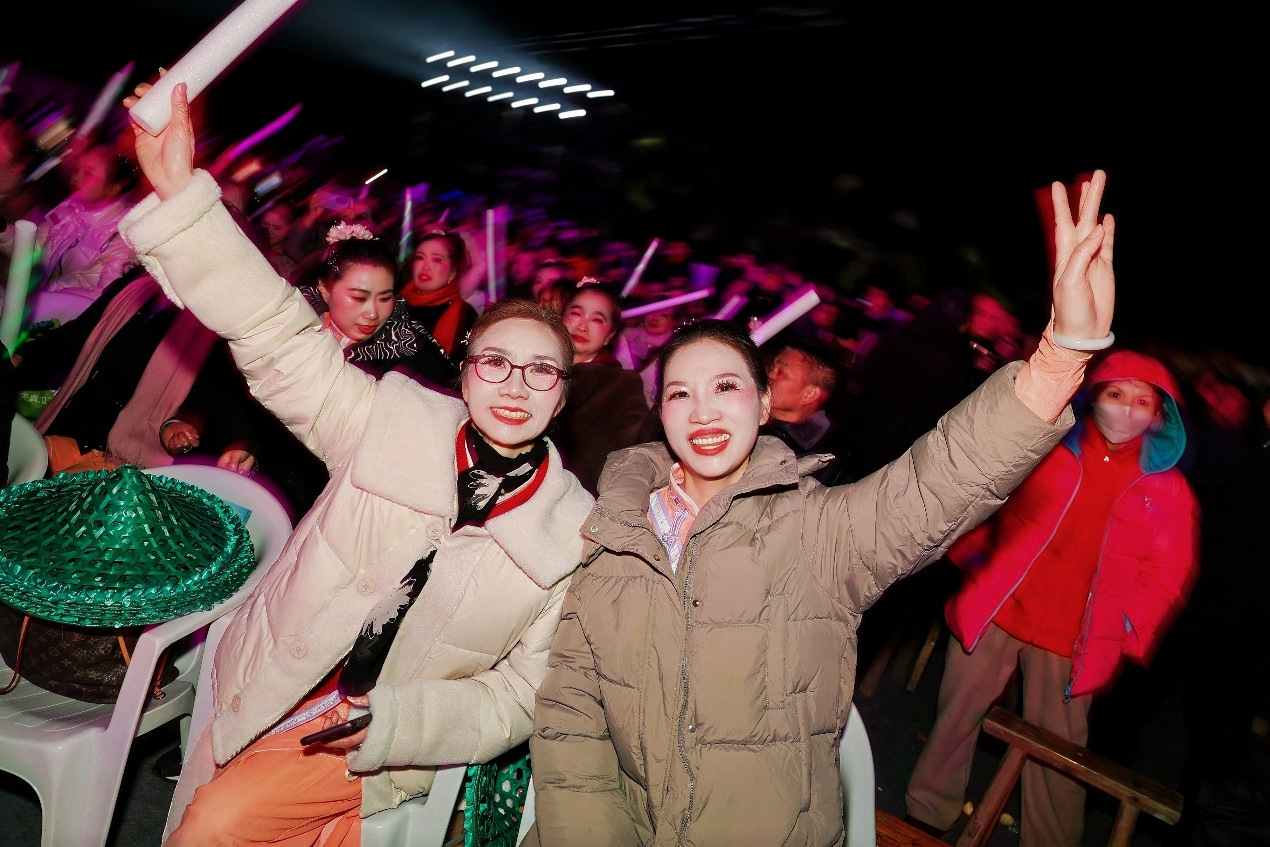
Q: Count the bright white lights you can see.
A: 15